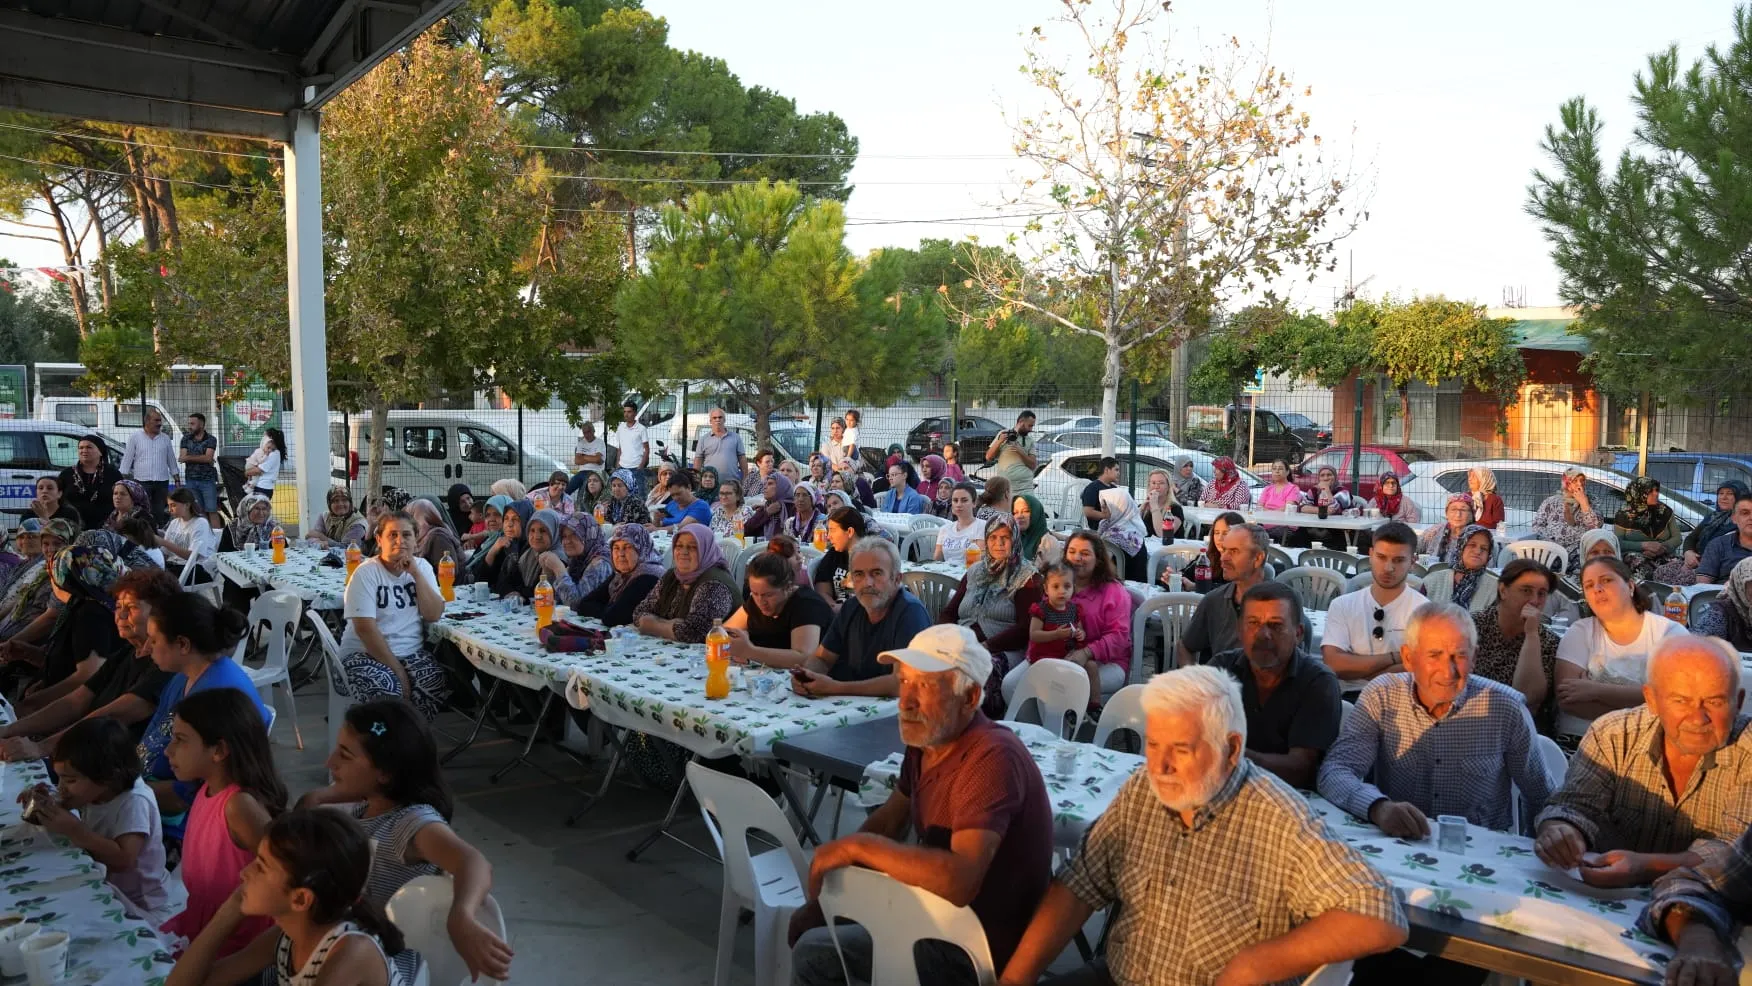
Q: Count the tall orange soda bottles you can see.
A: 11